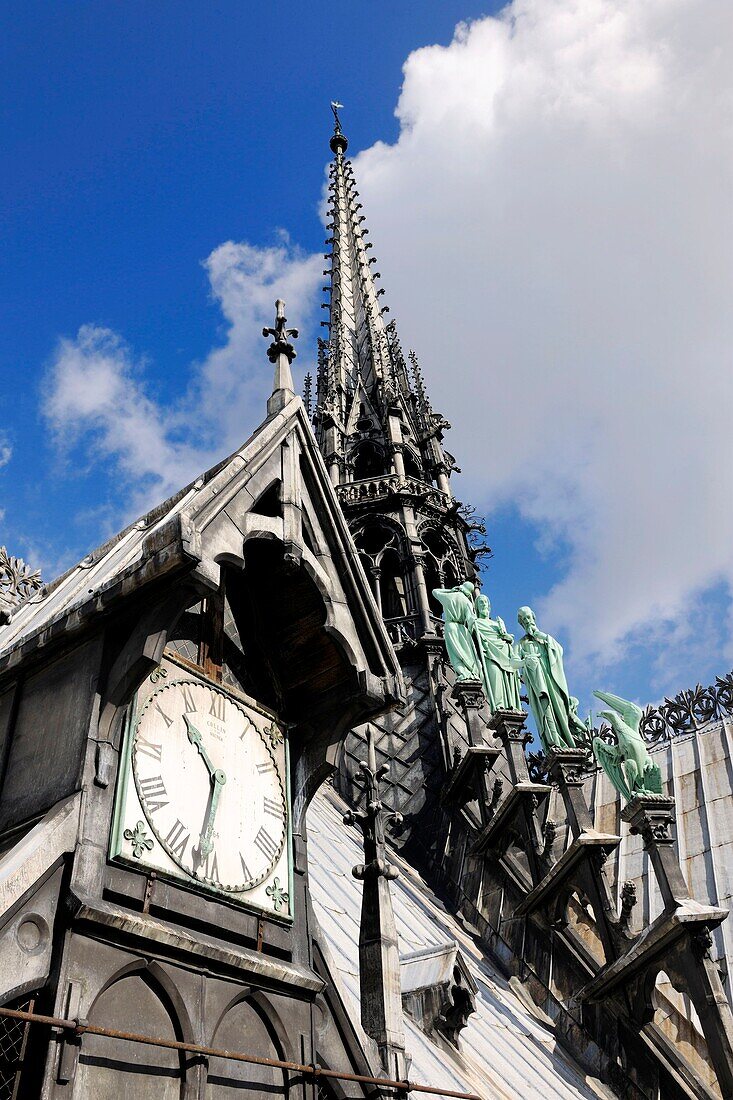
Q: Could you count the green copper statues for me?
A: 4